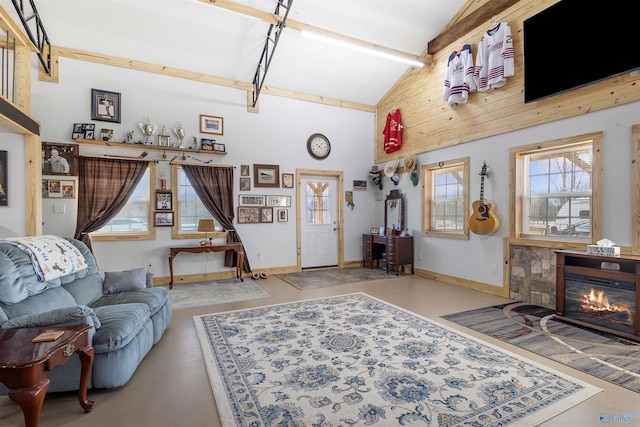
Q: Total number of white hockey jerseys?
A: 2